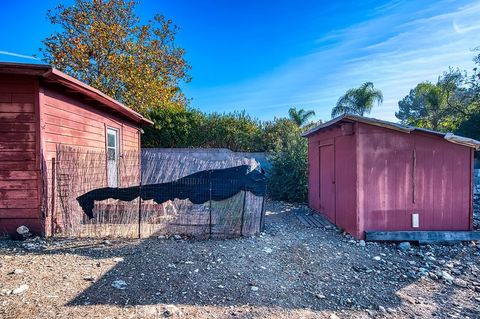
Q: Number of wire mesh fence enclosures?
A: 1